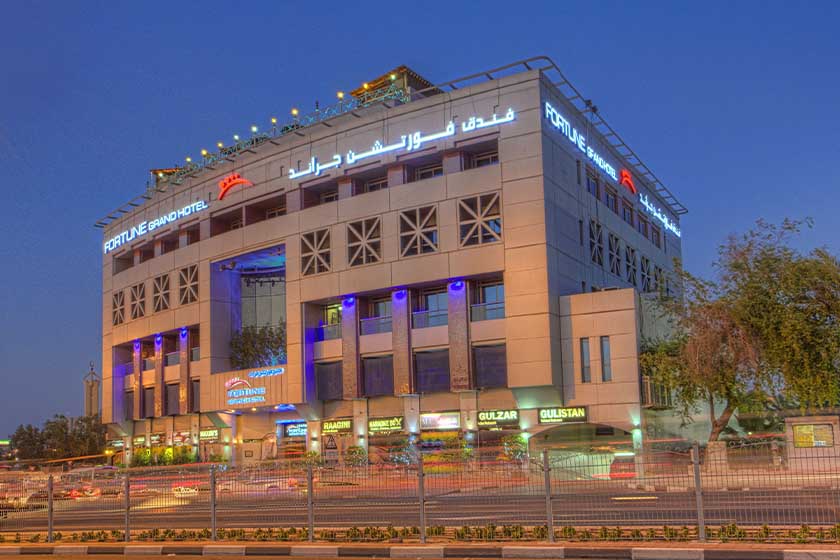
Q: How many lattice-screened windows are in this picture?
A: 13